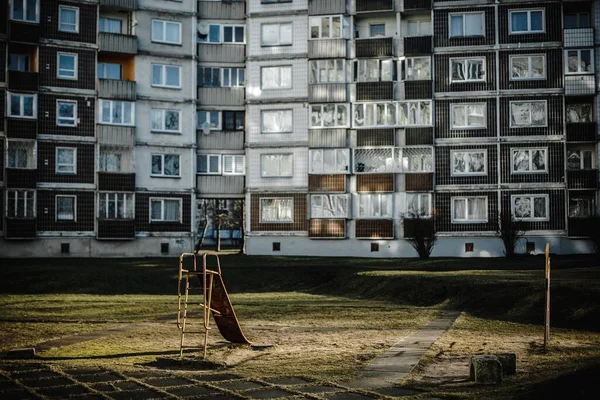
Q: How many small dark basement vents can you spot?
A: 6